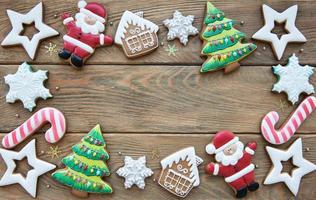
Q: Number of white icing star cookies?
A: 4